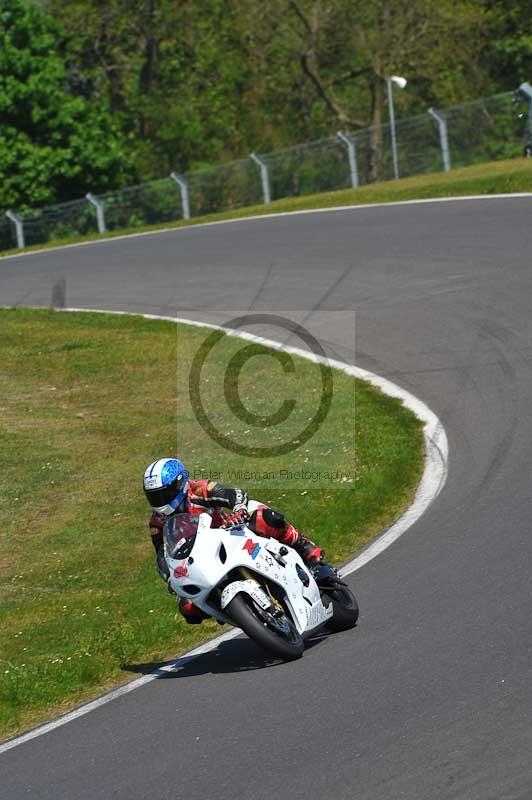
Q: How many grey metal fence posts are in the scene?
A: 7